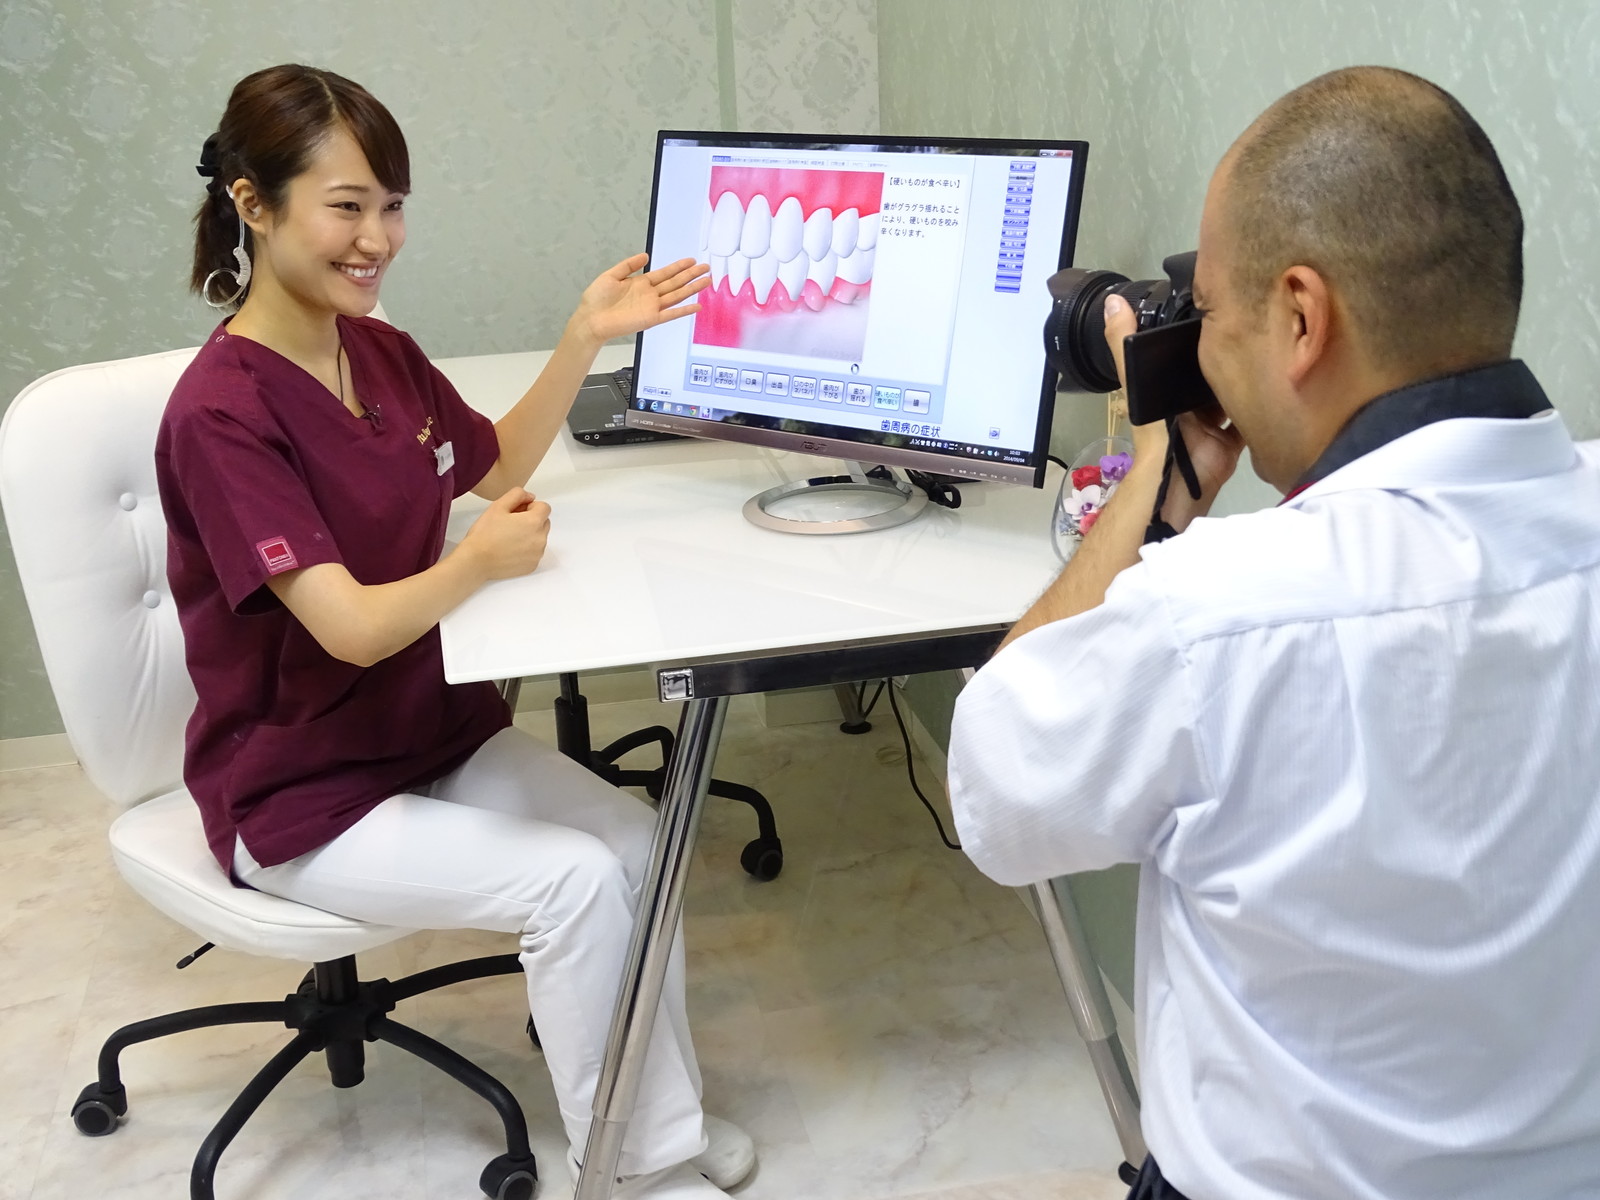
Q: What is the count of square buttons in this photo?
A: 9